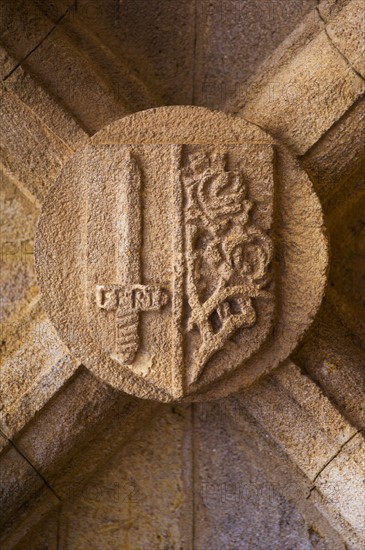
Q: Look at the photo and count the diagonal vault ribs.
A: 4